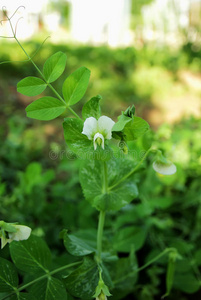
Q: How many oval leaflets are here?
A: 4